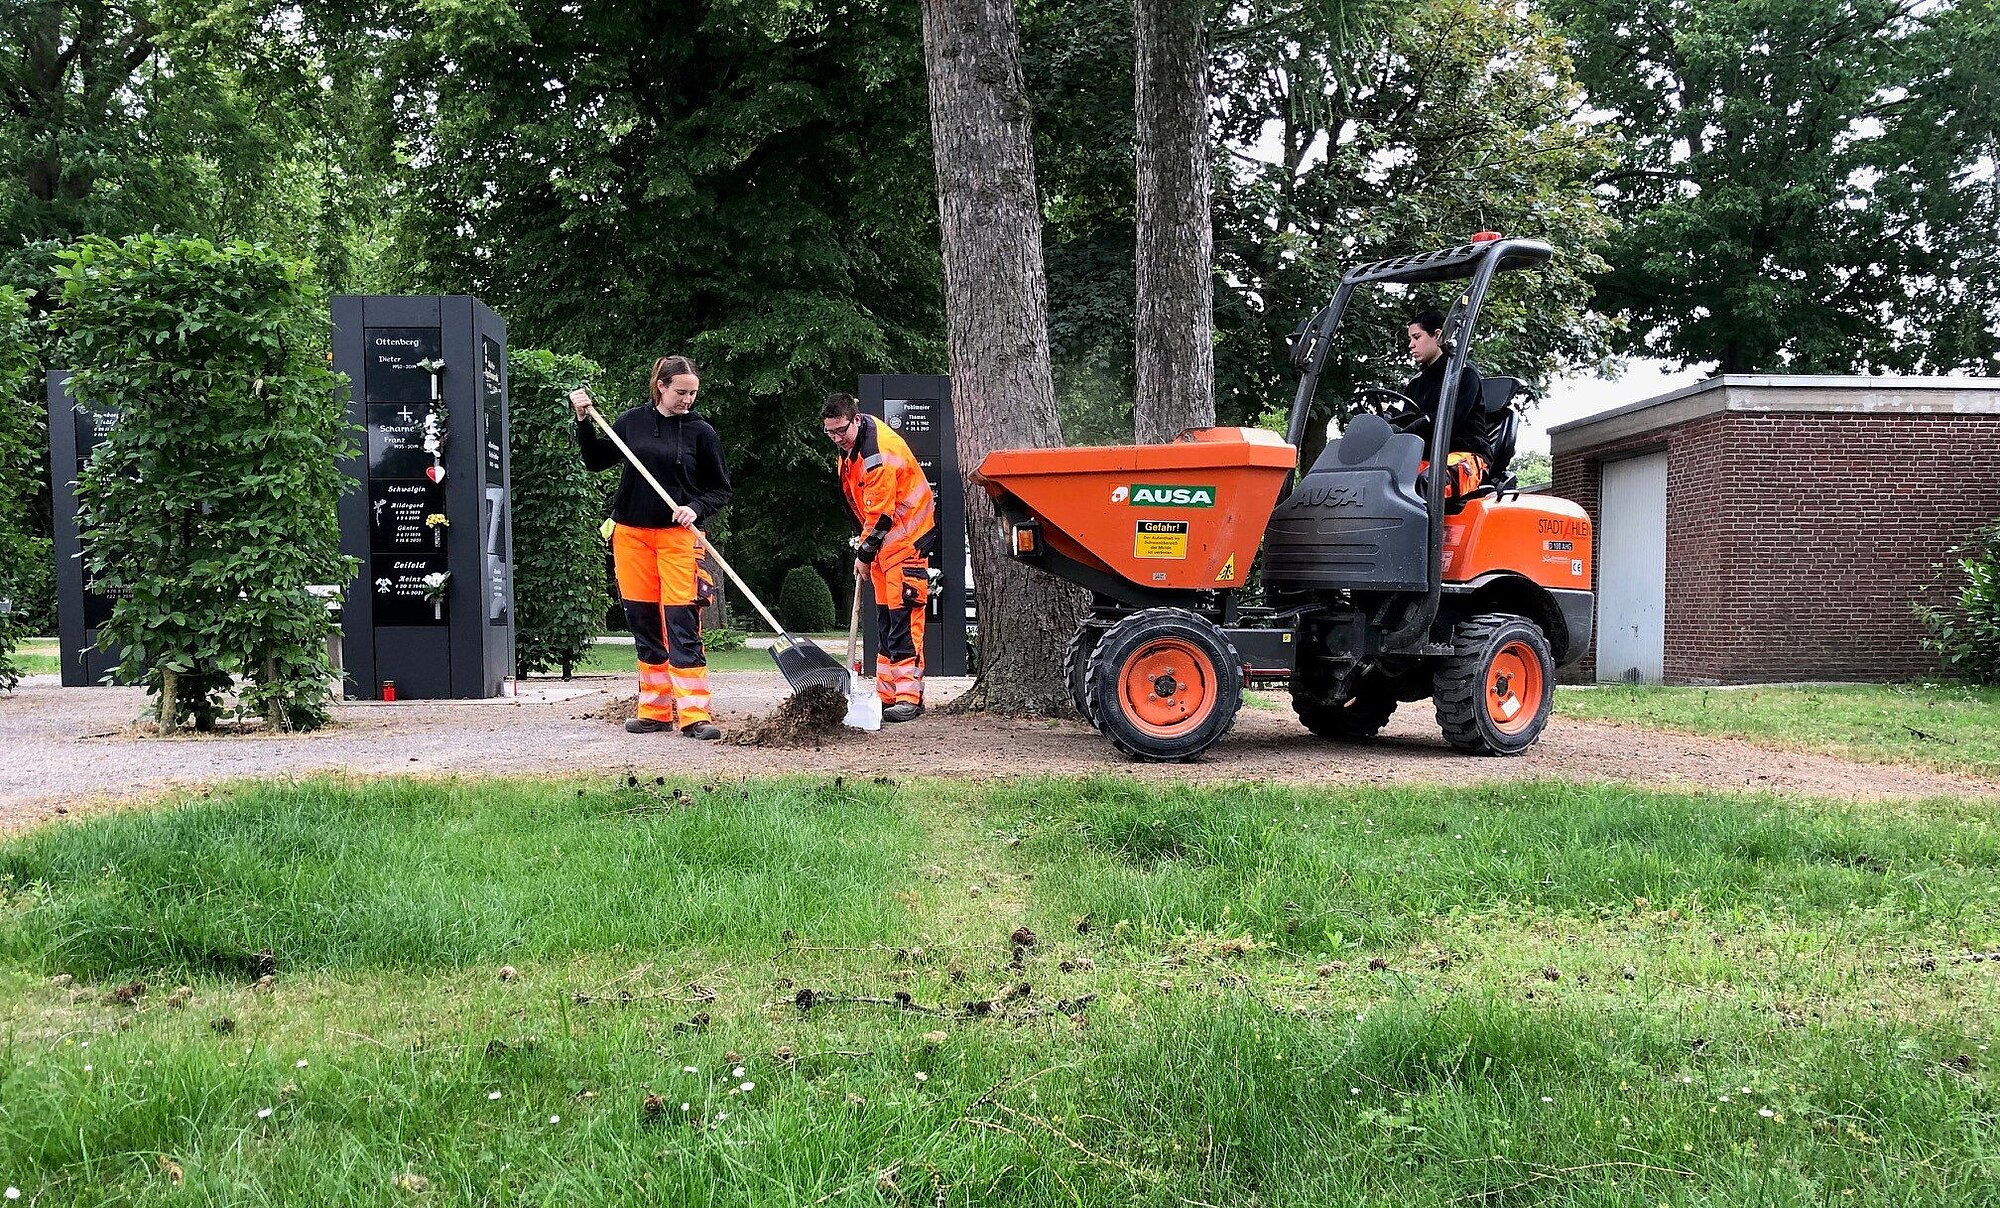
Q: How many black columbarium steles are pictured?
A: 3